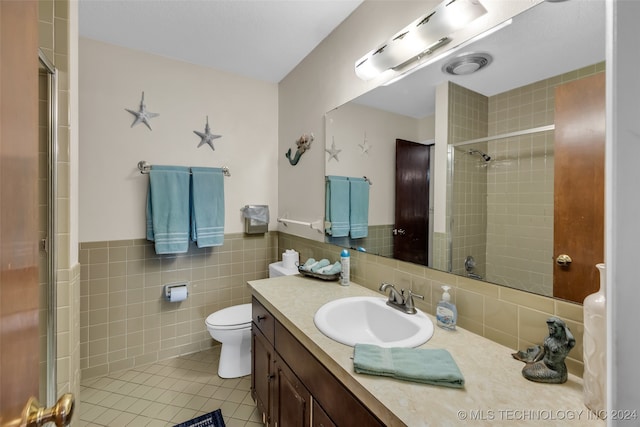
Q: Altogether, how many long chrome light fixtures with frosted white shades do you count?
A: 1